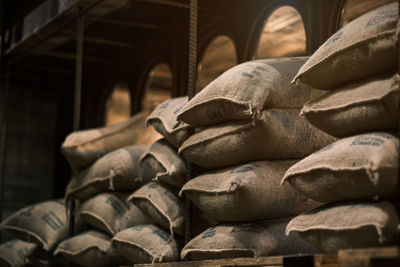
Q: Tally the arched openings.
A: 5